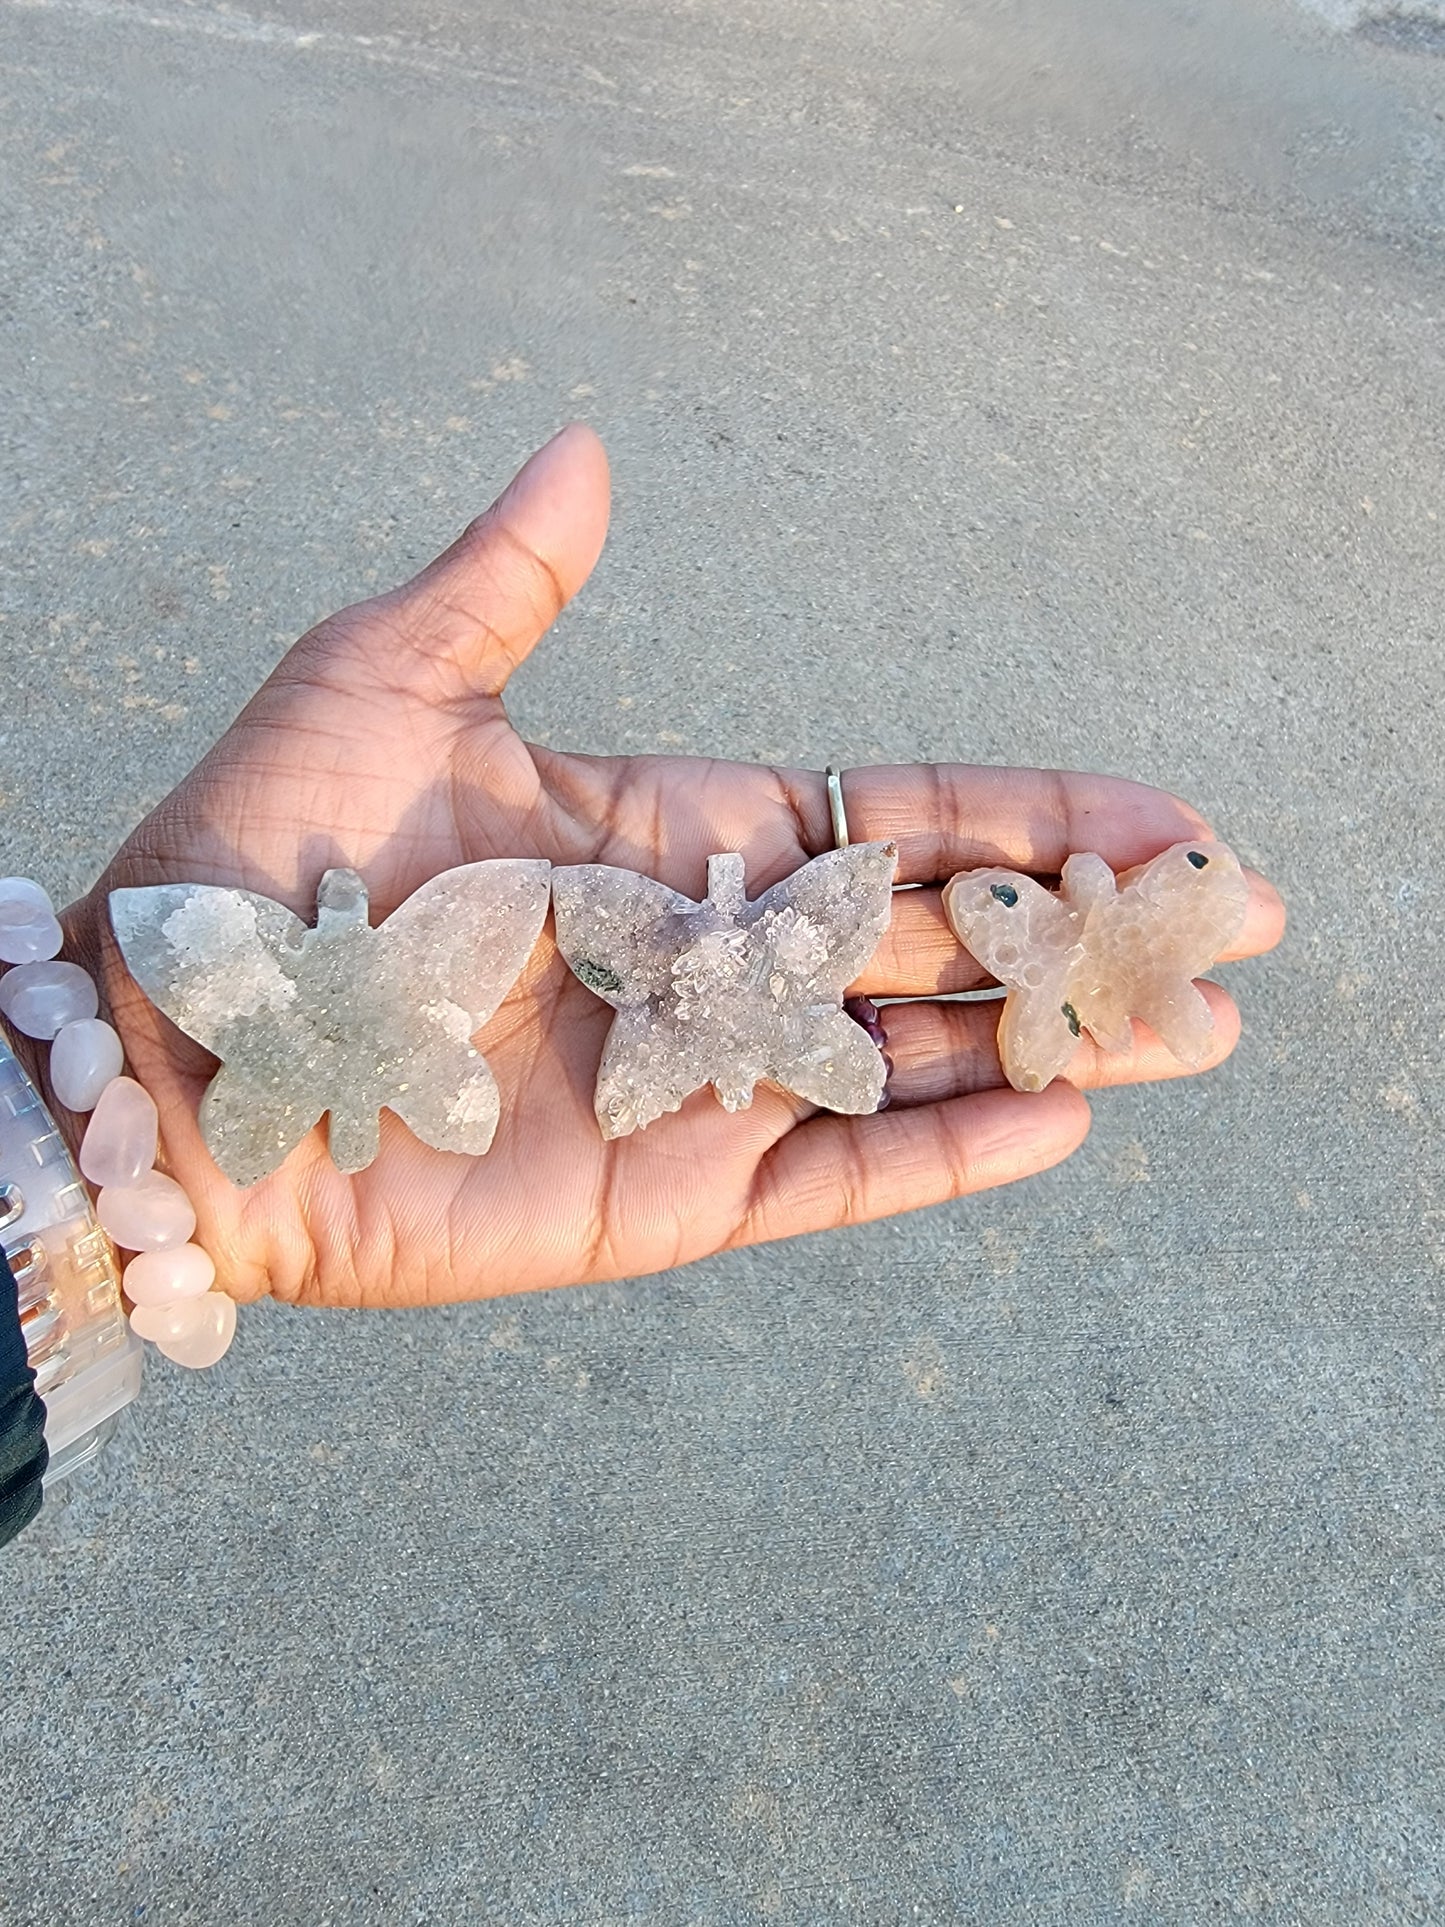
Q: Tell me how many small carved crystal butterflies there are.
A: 3